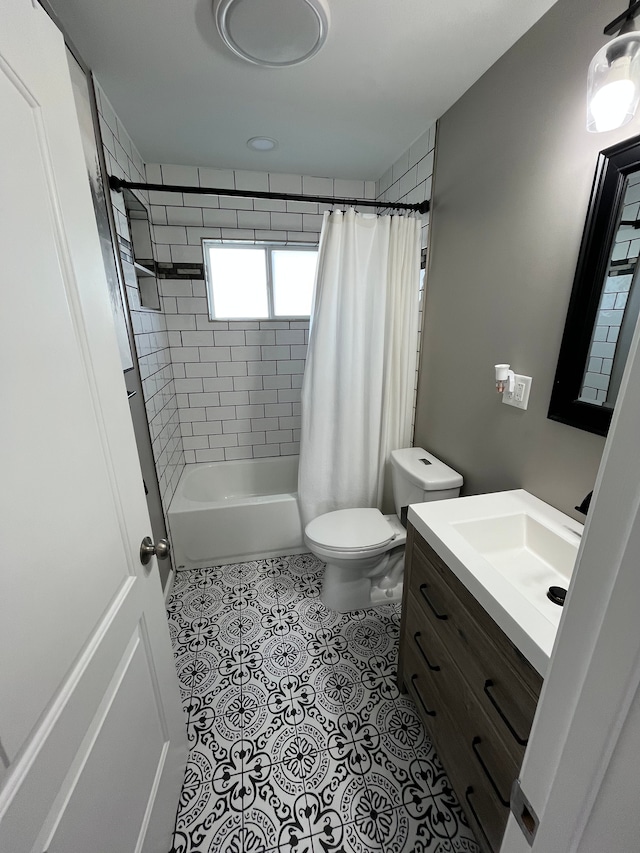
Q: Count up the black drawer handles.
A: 6